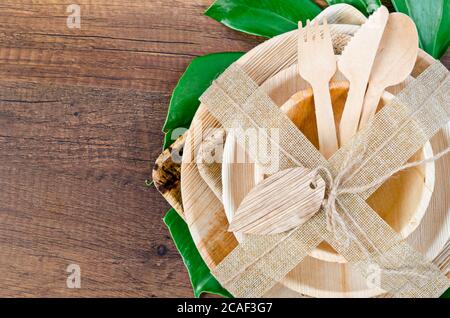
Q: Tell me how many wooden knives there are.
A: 1